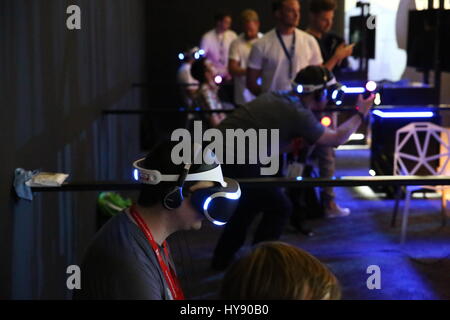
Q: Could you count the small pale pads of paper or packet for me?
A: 1